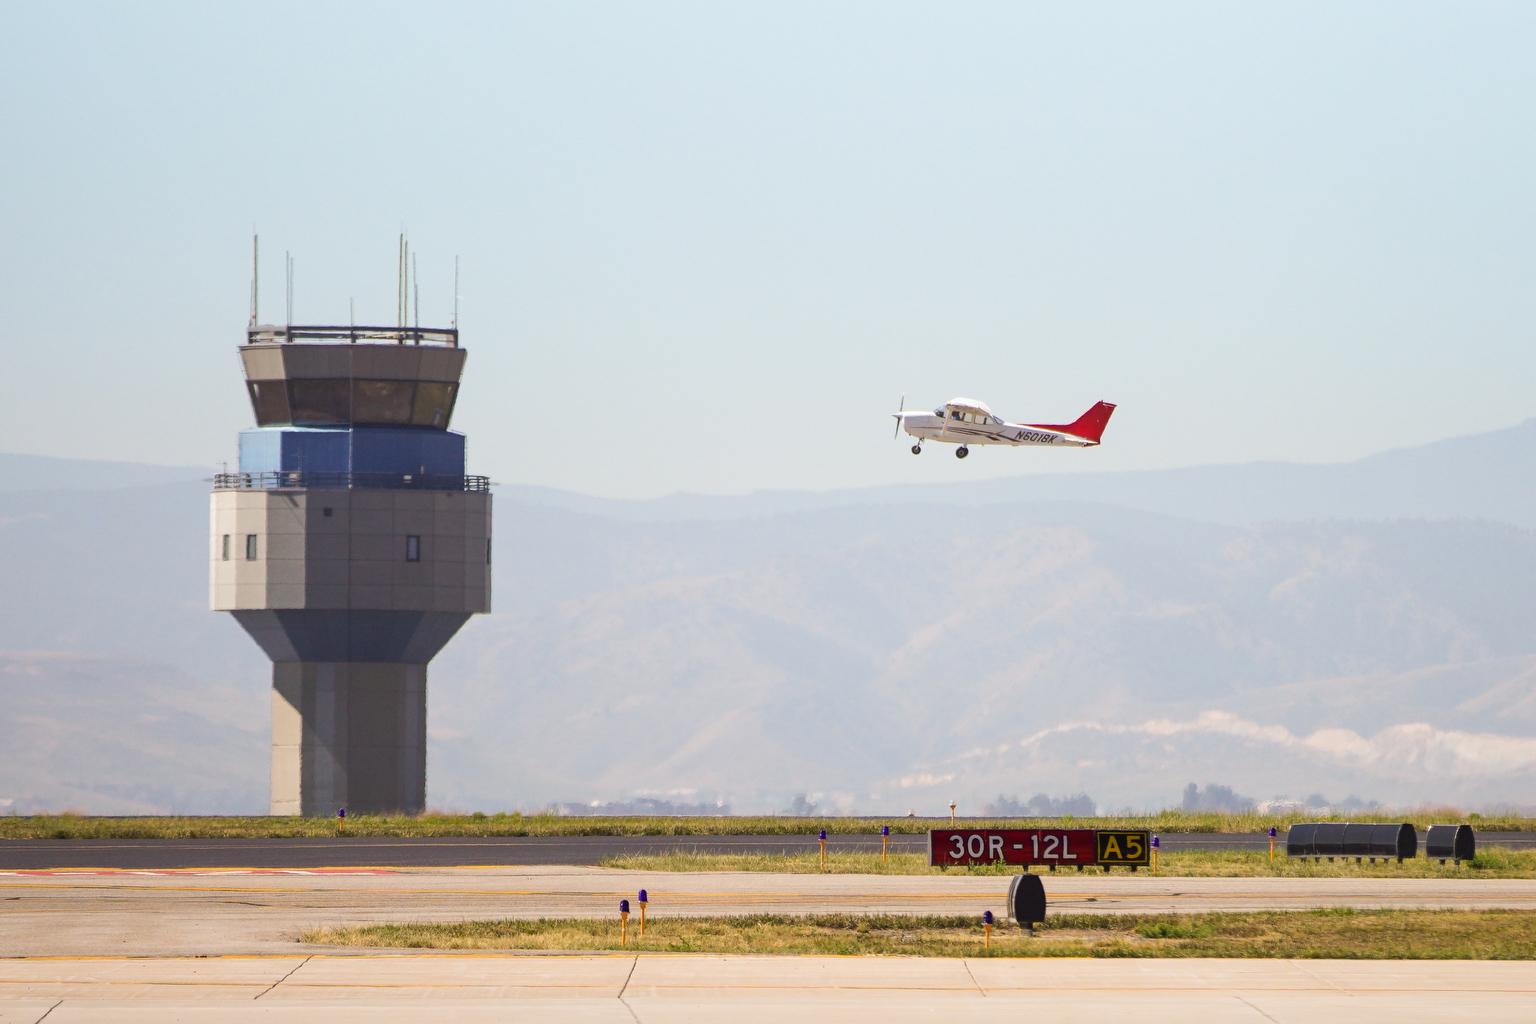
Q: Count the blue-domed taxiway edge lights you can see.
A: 8